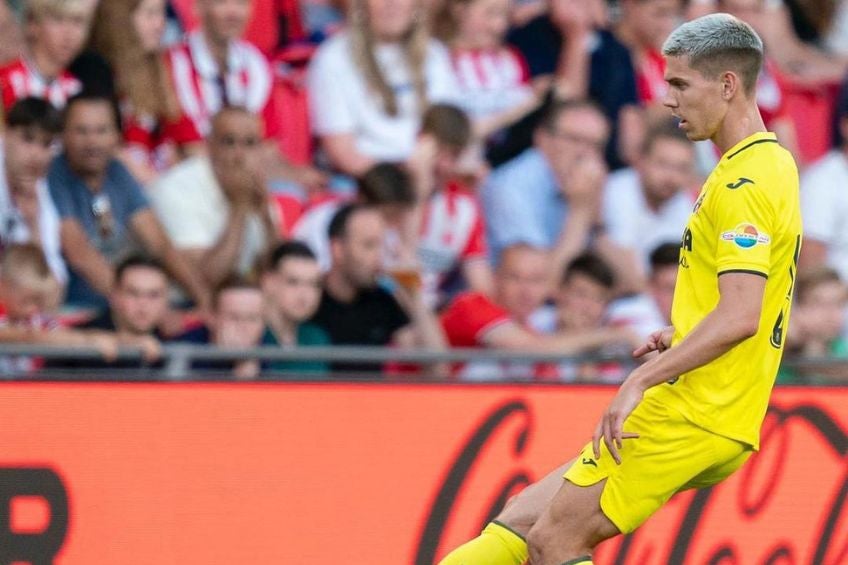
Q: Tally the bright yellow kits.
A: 1